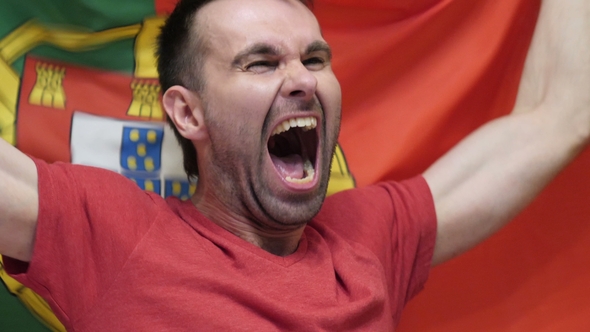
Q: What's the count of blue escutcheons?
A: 3